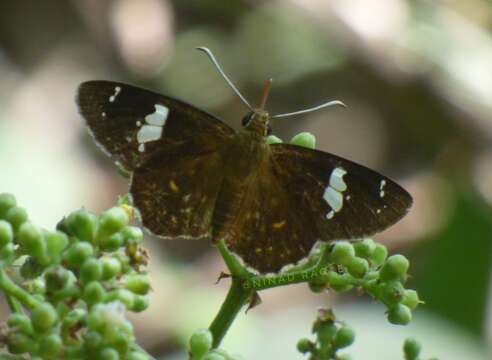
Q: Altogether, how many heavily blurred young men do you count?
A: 0